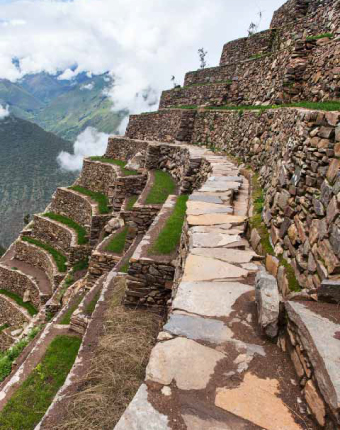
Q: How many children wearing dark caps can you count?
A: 0